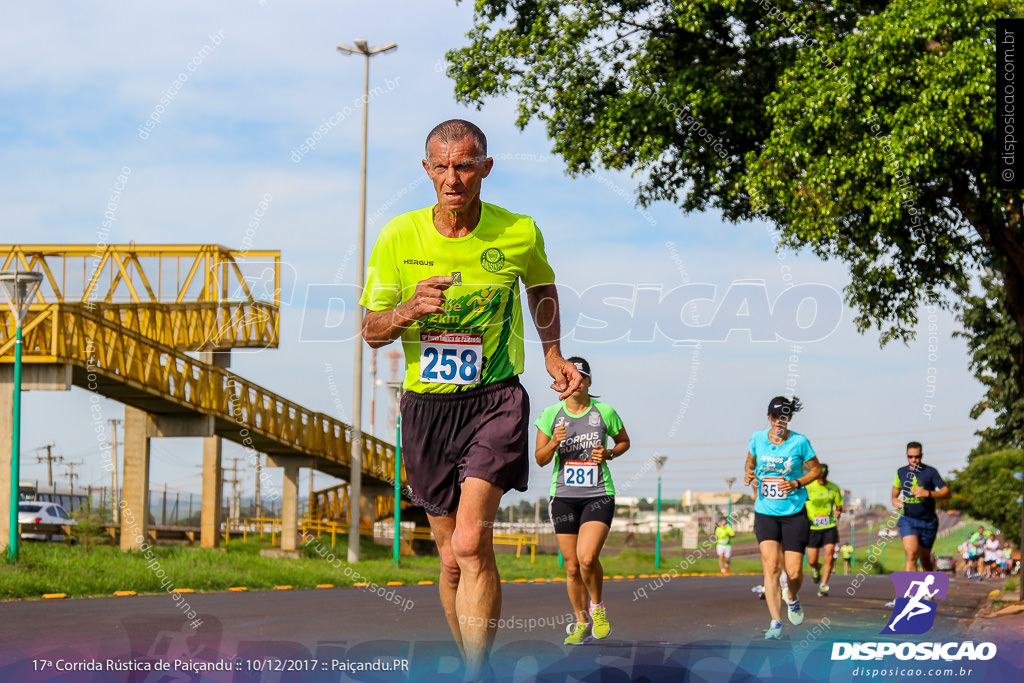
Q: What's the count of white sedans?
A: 1